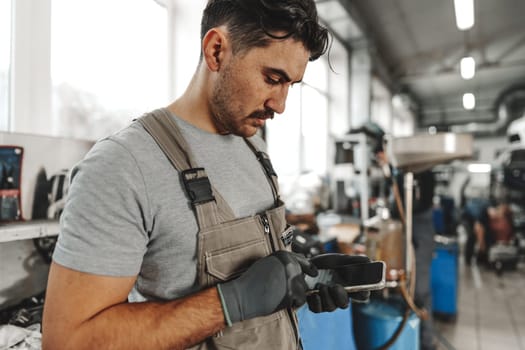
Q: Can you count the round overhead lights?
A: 3